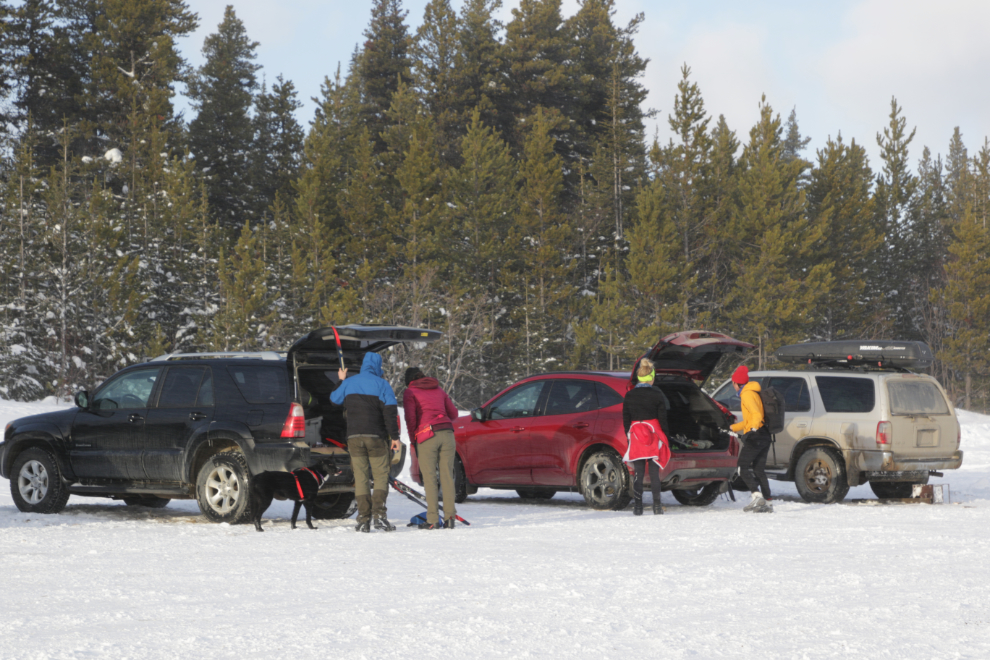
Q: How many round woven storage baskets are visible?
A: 0